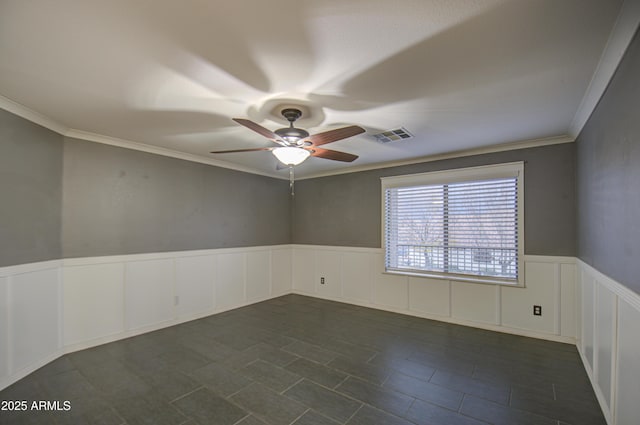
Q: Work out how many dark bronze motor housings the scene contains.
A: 1